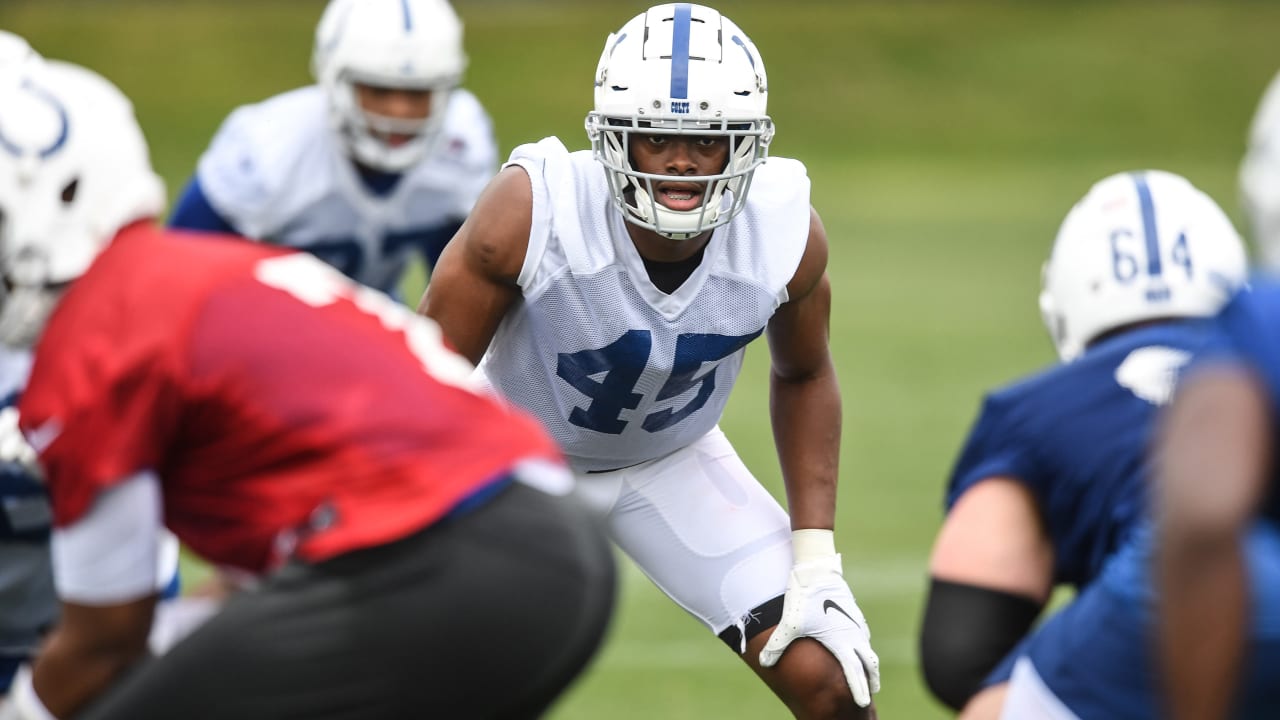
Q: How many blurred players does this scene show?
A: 5